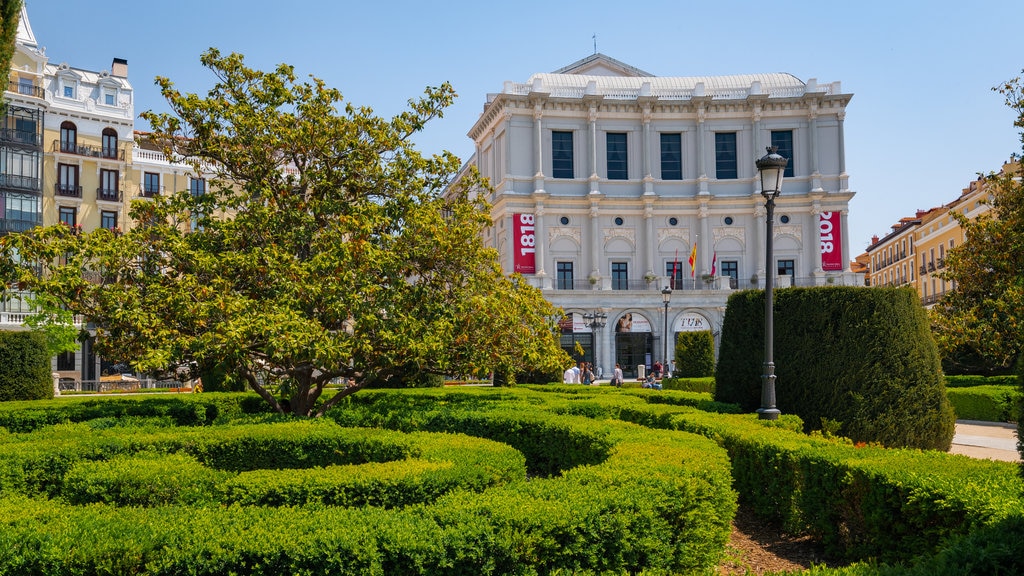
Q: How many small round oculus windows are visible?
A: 5